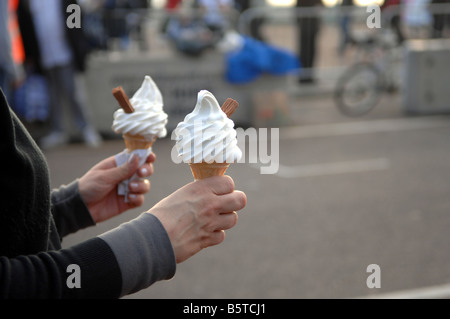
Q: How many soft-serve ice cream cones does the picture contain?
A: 2